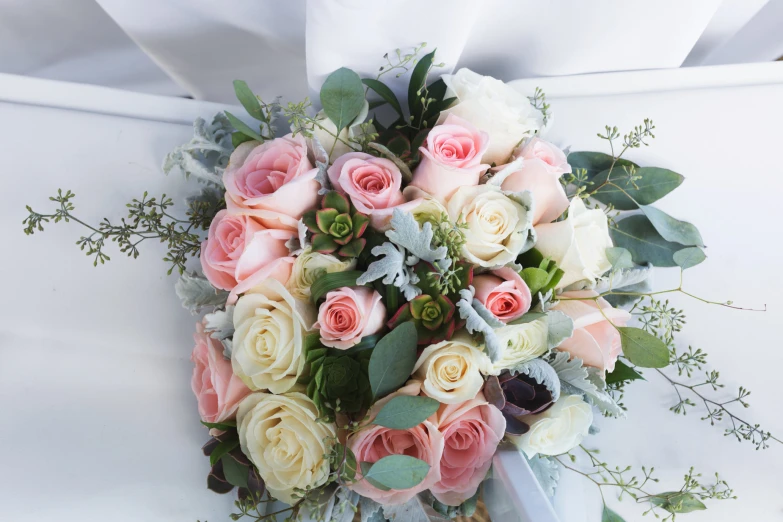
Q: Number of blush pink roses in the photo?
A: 11